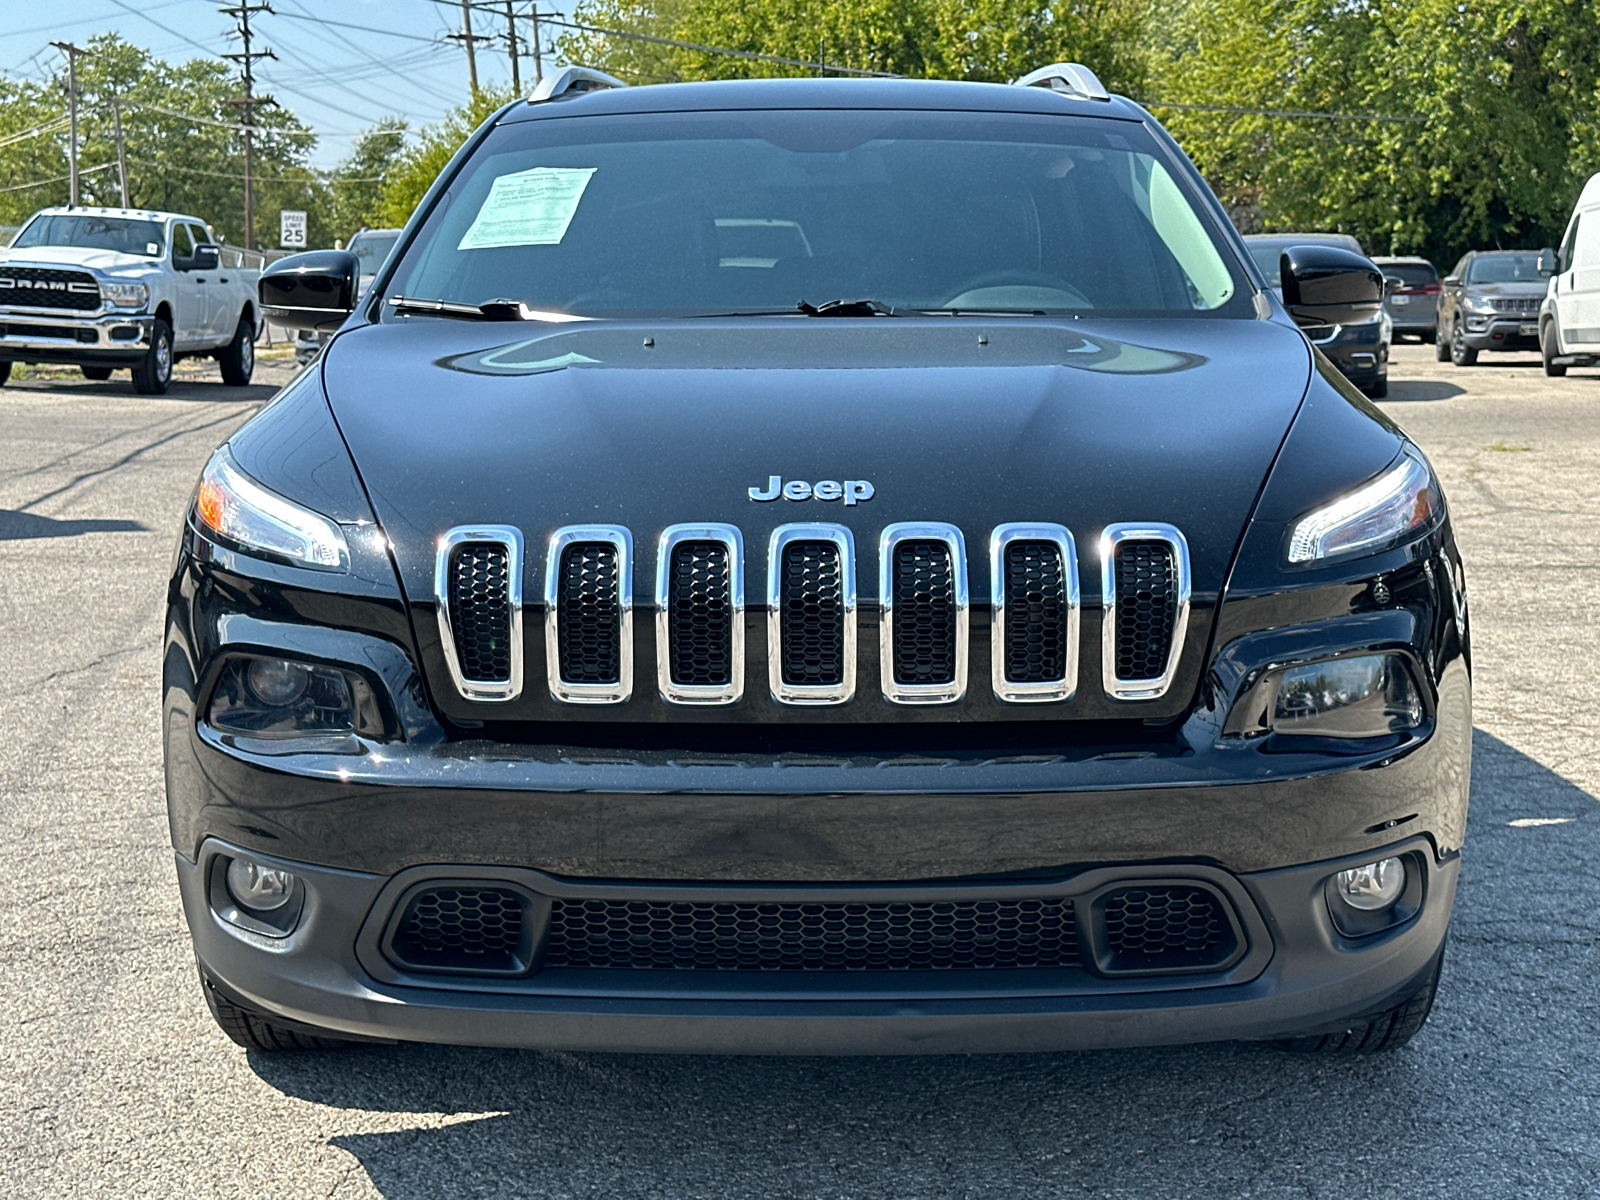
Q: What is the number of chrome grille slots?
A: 7